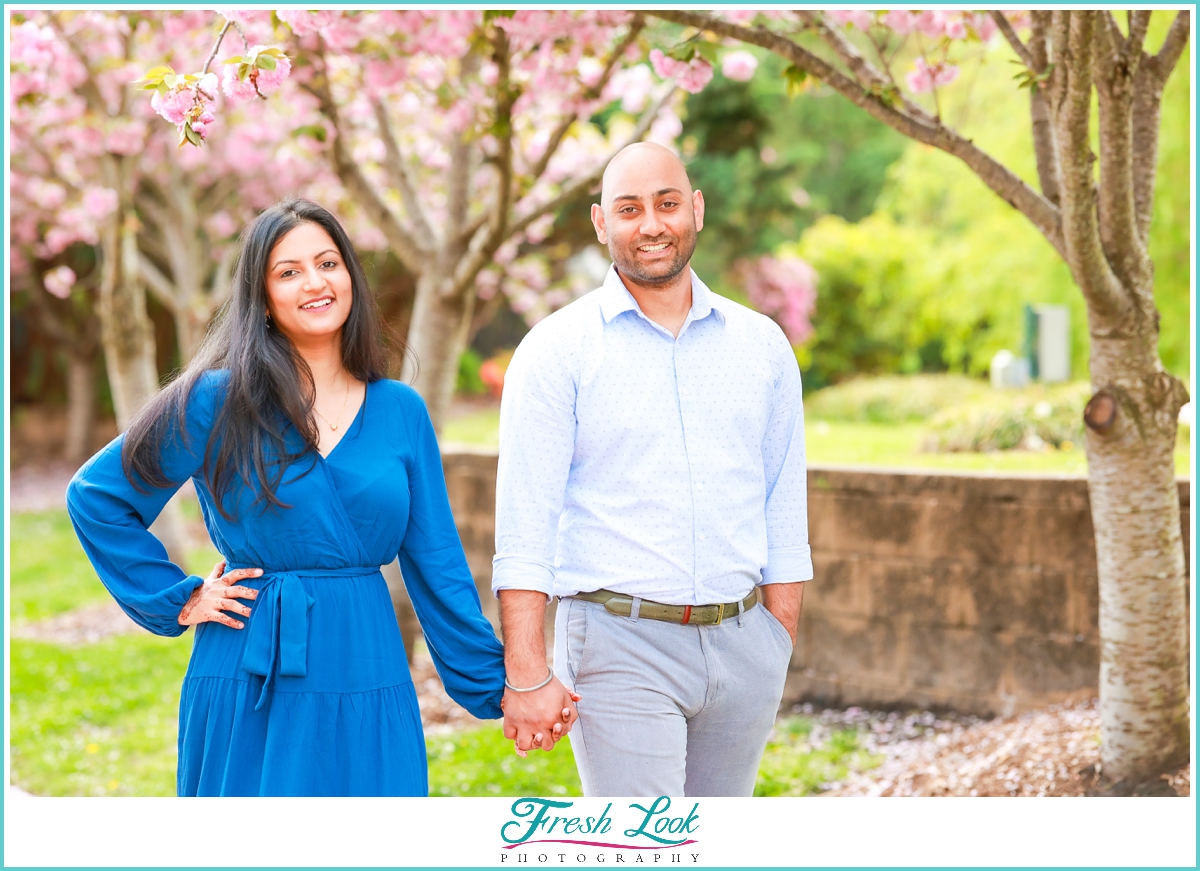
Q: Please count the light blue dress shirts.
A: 1